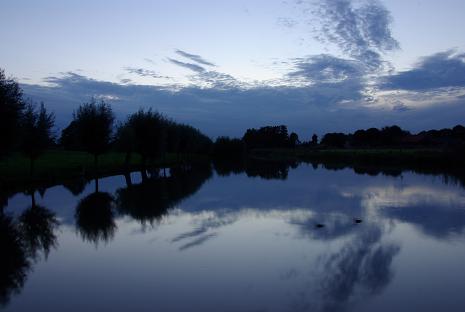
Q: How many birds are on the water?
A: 2